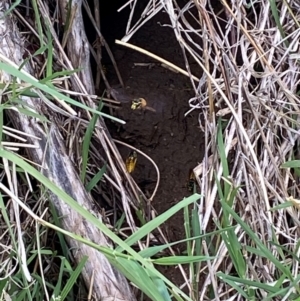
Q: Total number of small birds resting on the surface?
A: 0